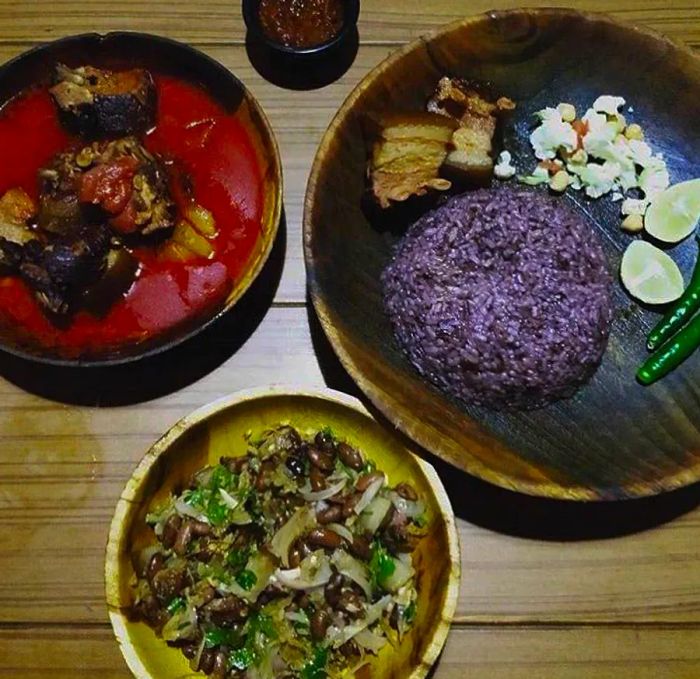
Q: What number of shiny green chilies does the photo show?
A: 2